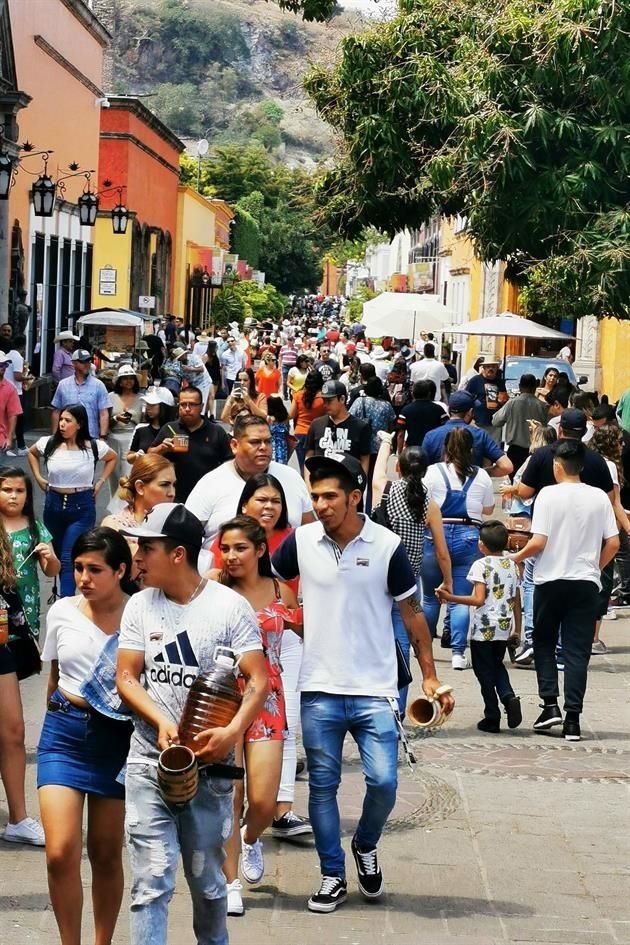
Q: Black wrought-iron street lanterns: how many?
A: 4